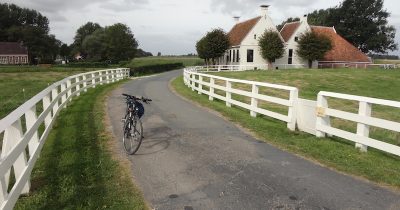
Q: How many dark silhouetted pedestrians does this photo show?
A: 0